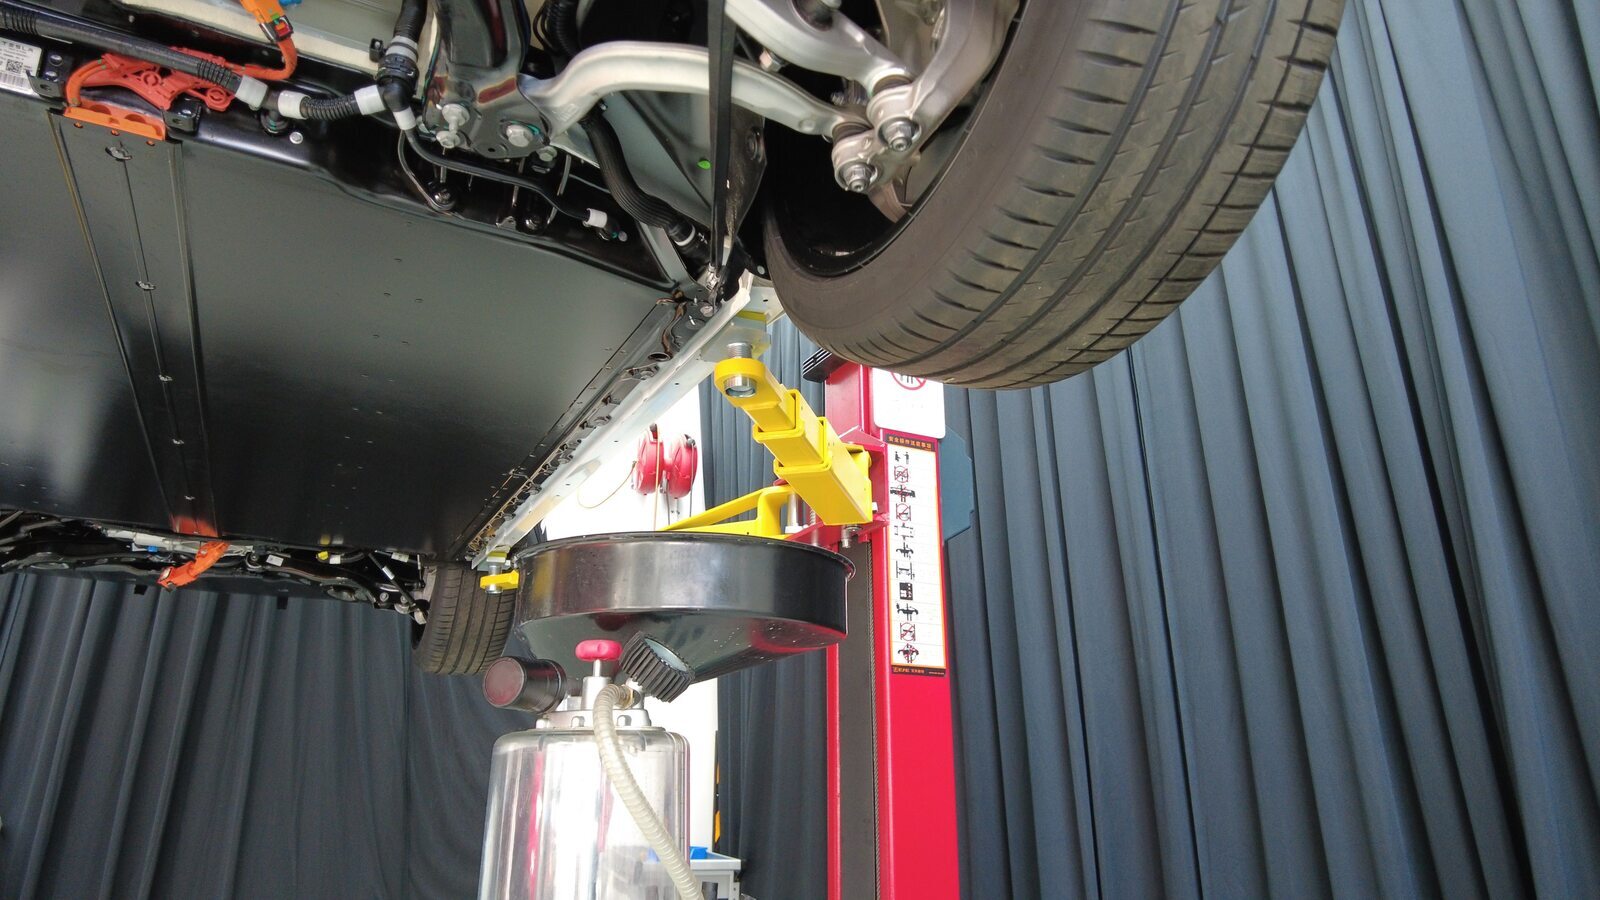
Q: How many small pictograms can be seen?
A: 11